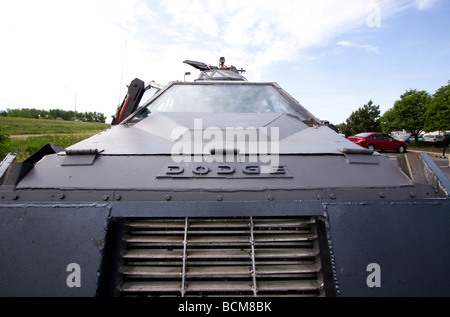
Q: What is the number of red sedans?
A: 1